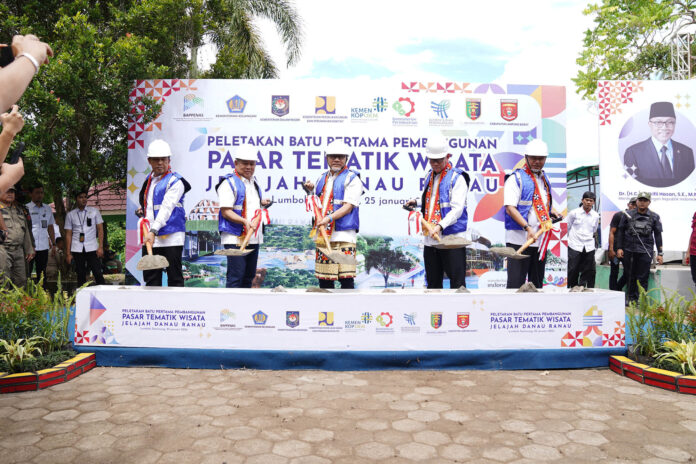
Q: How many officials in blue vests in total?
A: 5